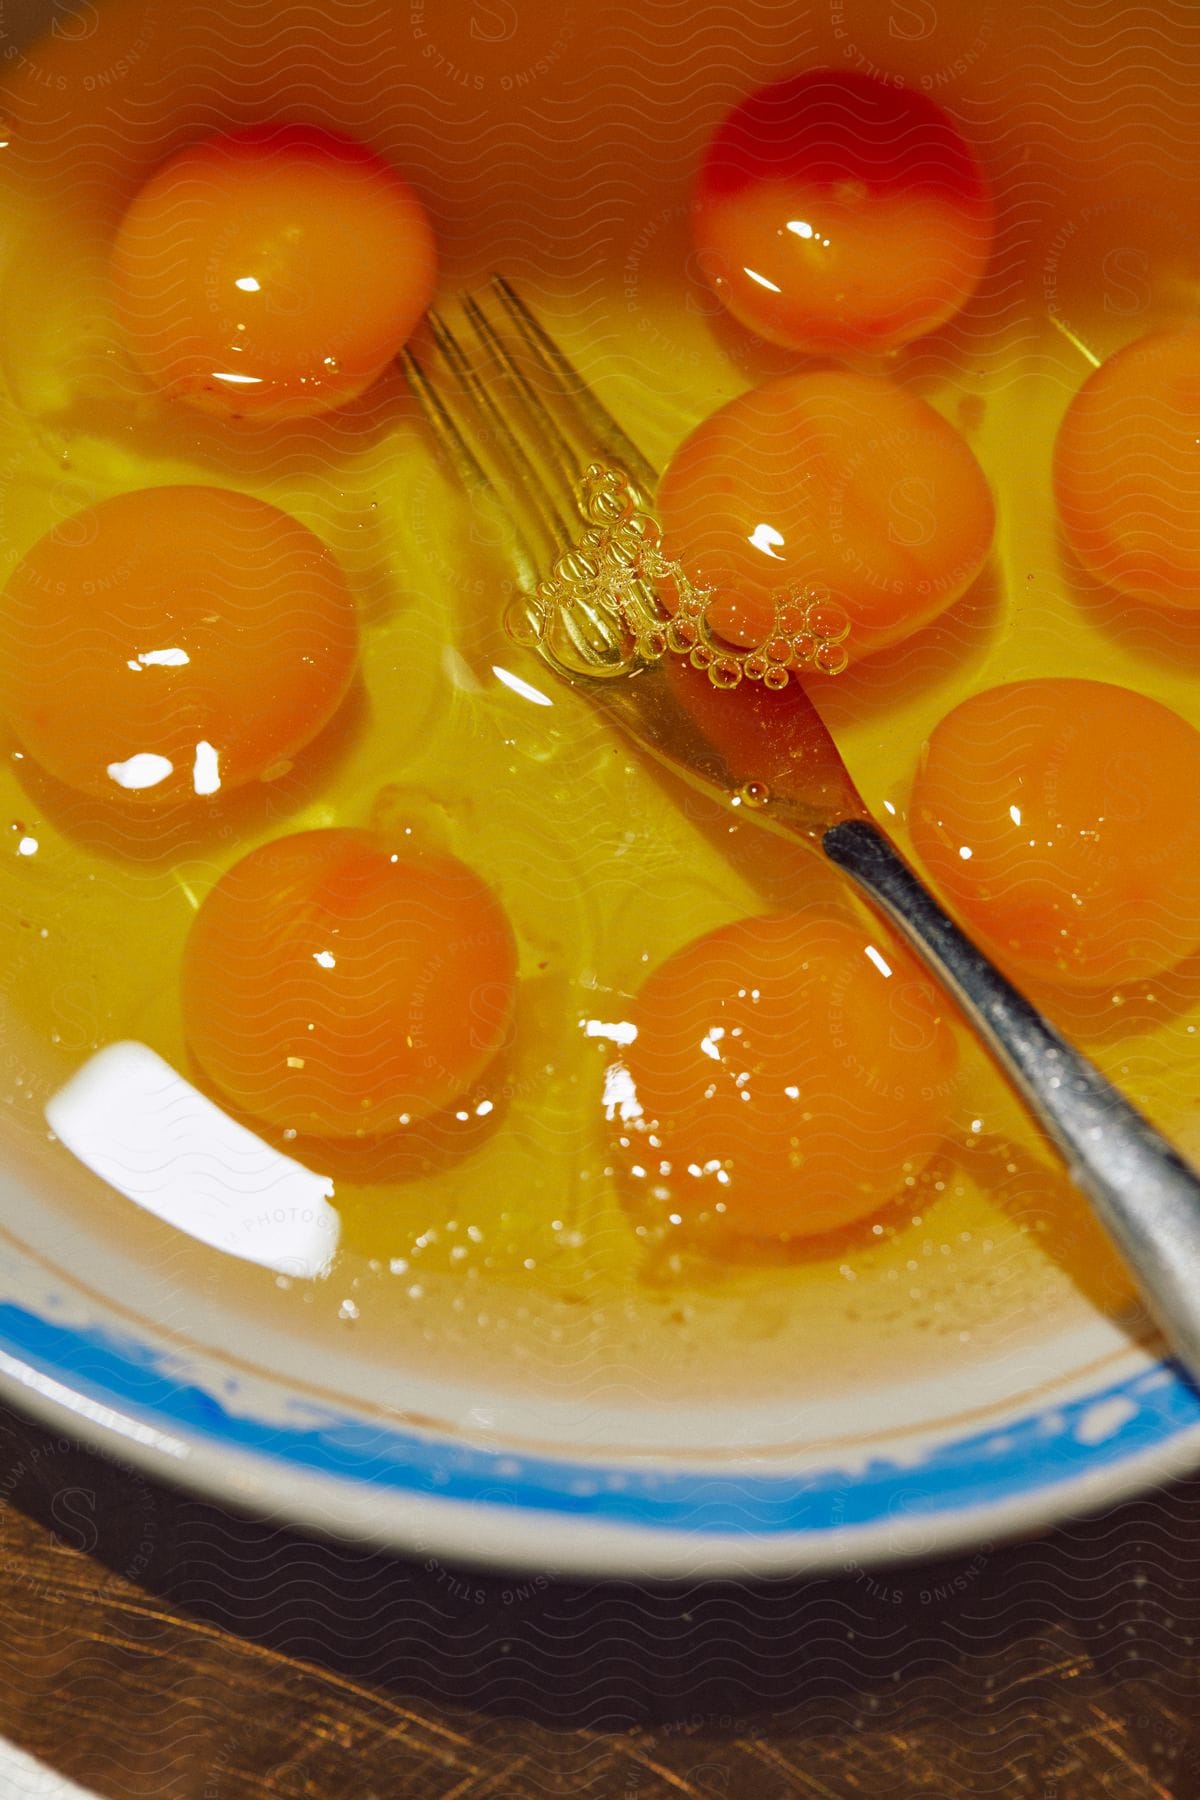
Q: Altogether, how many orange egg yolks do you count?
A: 8